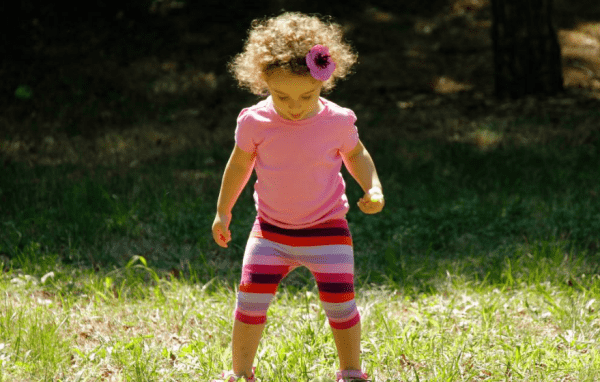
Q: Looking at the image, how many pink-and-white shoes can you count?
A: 2